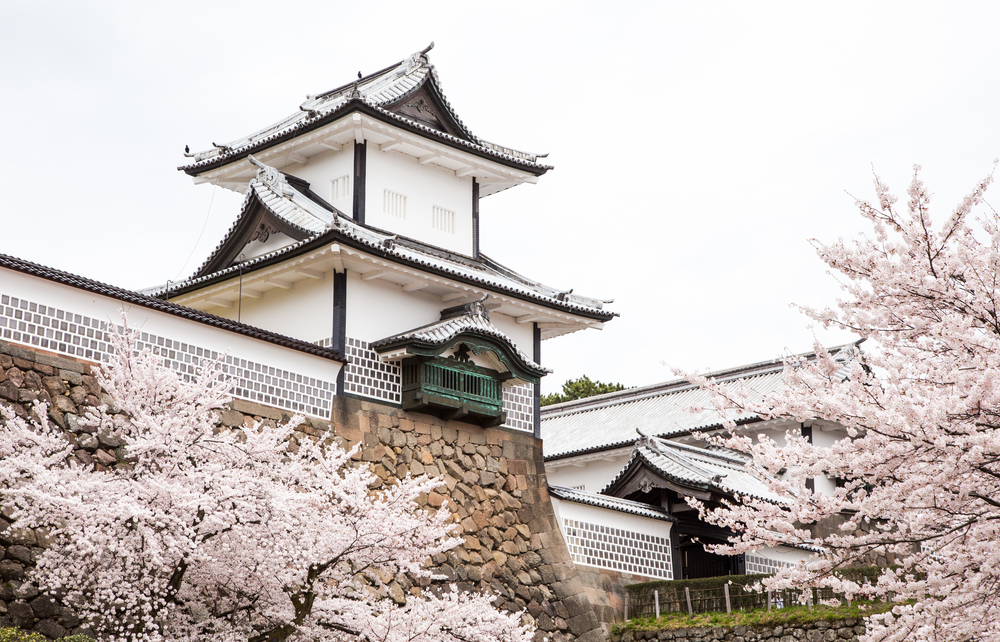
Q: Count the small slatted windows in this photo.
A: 3